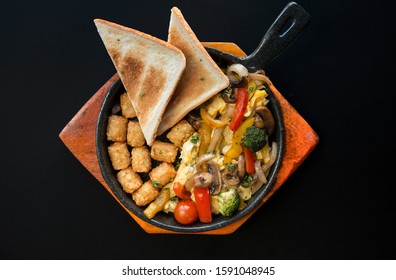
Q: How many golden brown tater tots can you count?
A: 10